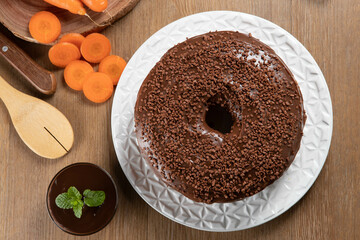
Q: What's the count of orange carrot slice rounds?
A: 7